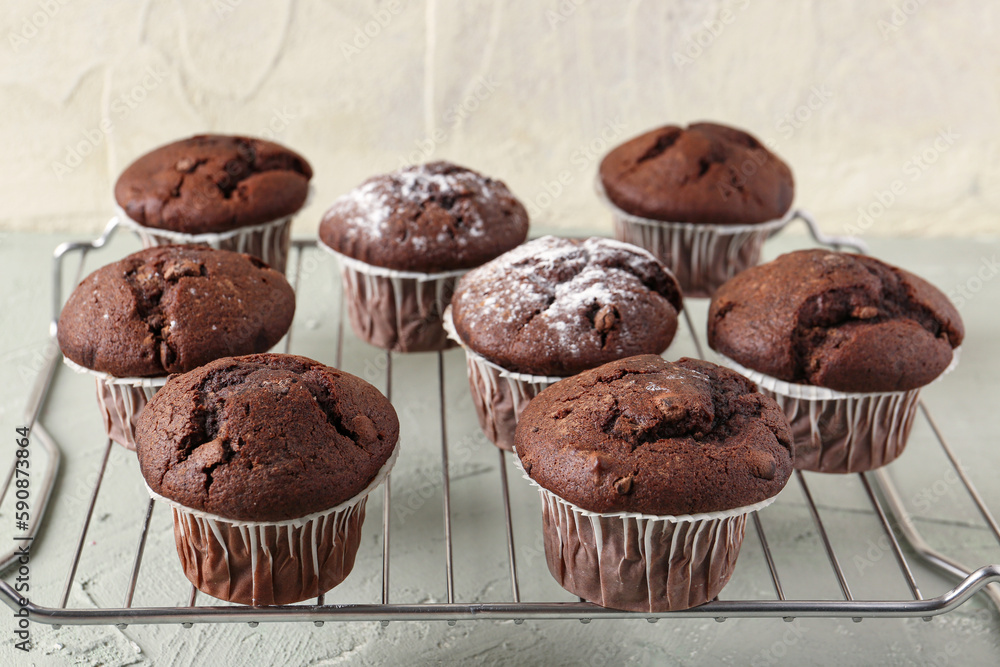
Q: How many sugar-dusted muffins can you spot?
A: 2